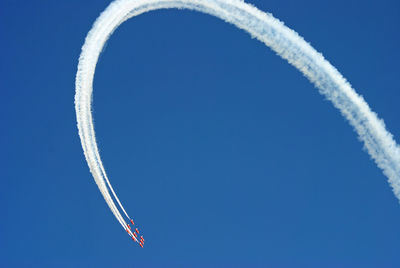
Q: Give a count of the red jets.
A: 9